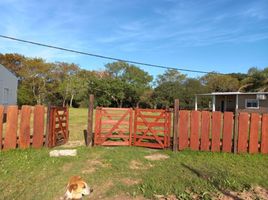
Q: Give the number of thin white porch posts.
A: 3